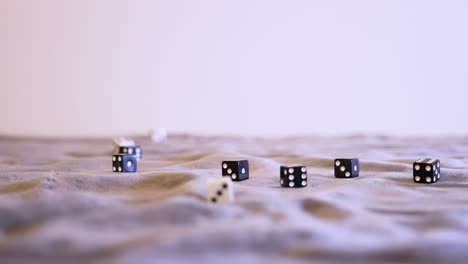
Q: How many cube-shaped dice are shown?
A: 9